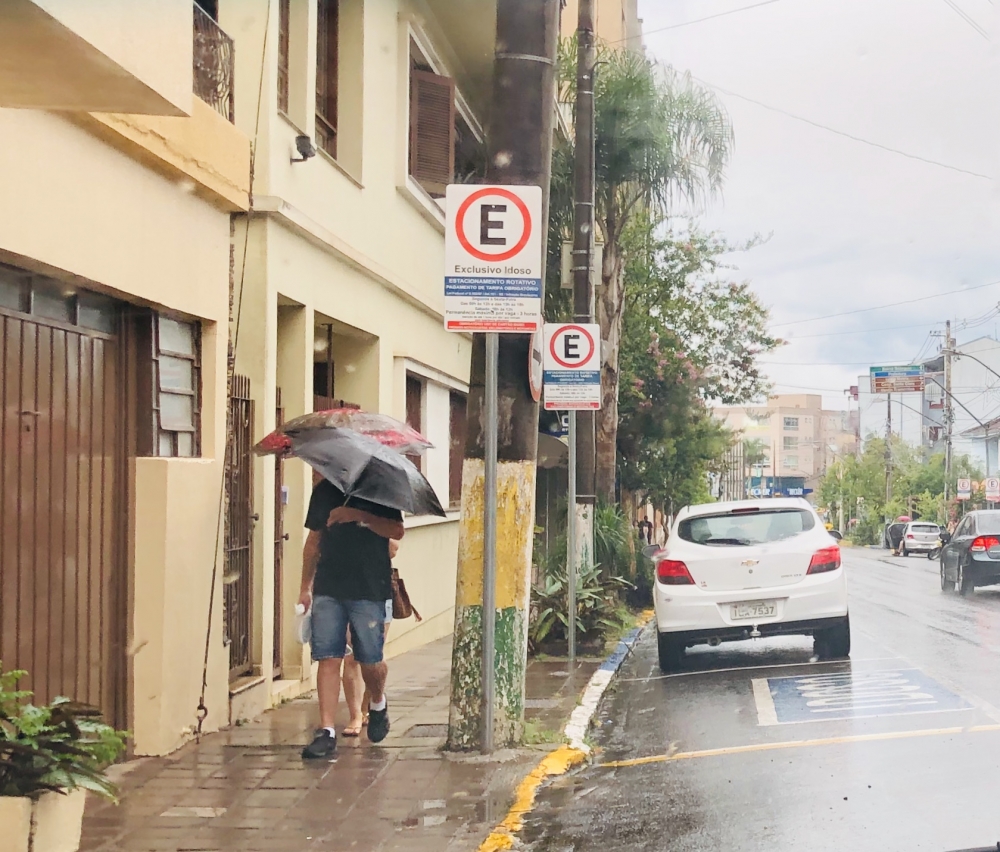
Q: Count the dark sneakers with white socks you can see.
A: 2